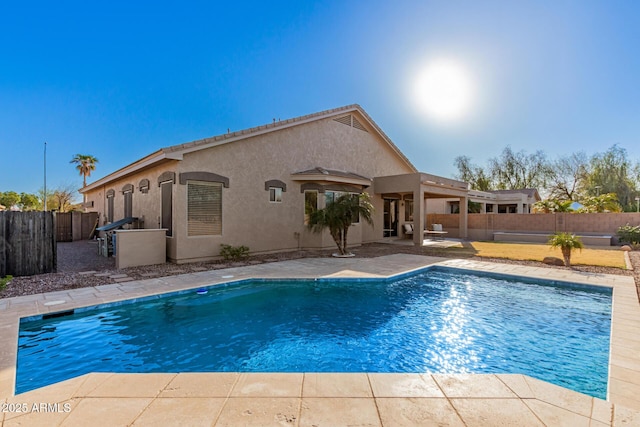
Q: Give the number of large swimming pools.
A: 1